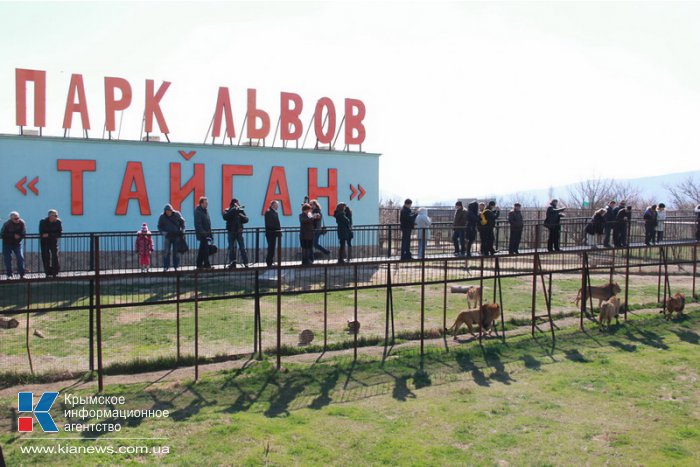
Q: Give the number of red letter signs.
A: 15